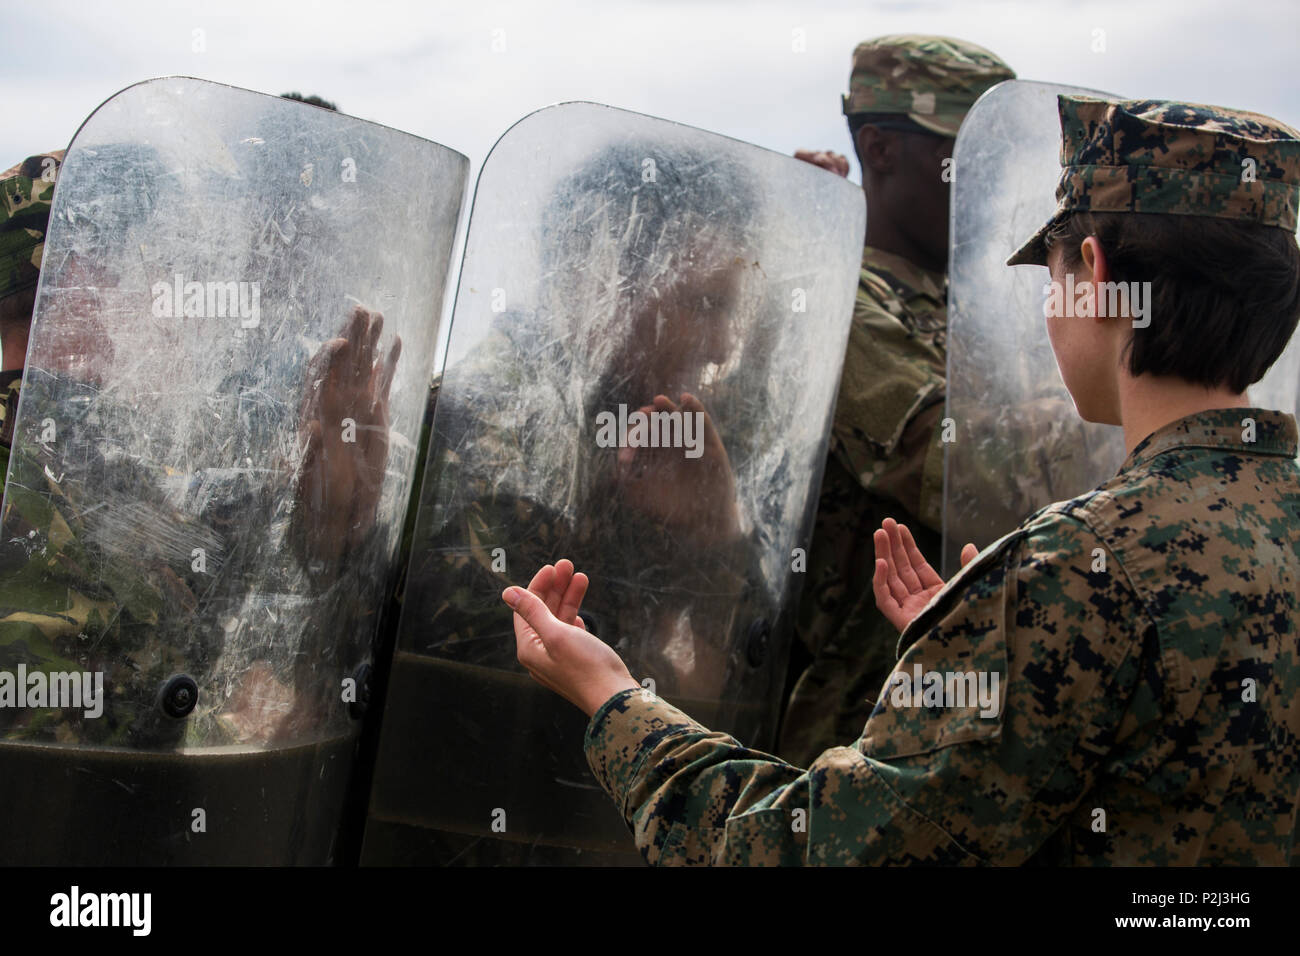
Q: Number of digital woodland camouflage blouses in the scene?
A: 1